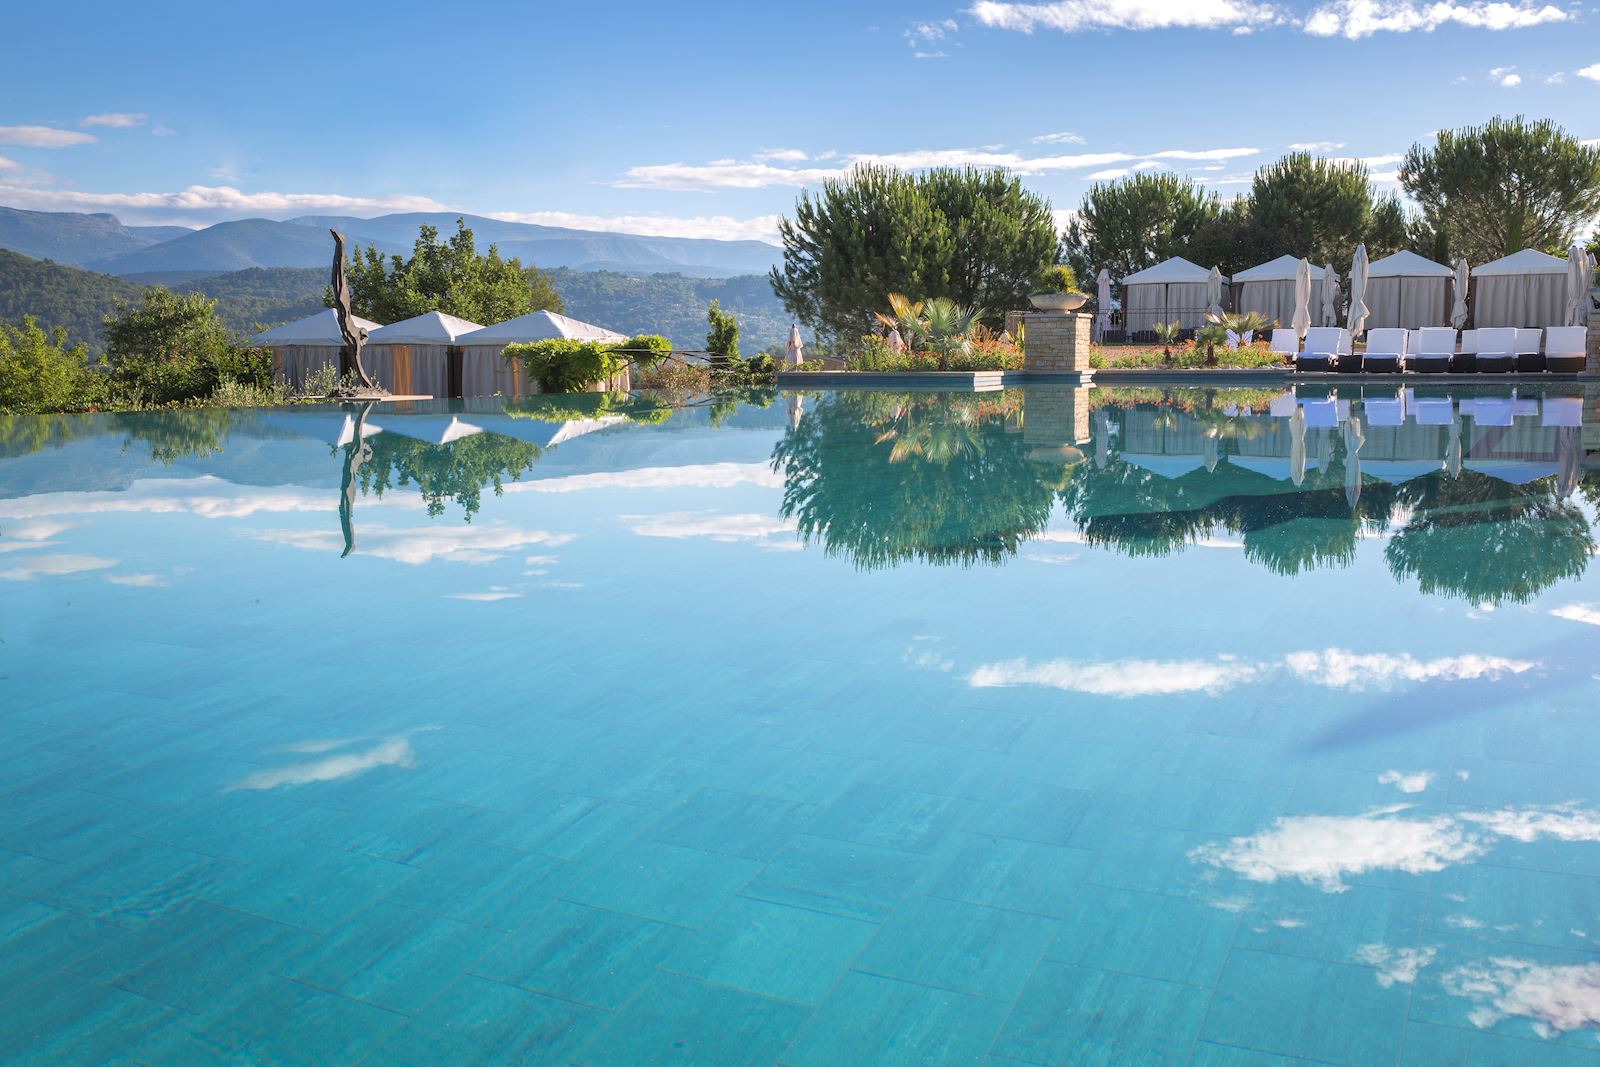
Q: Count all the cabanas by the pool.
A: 7